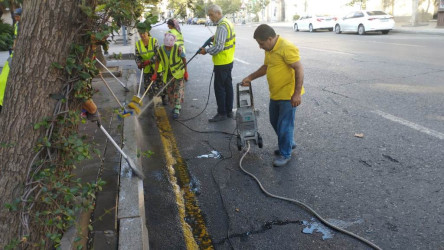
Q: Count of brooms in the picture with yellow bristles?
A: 2